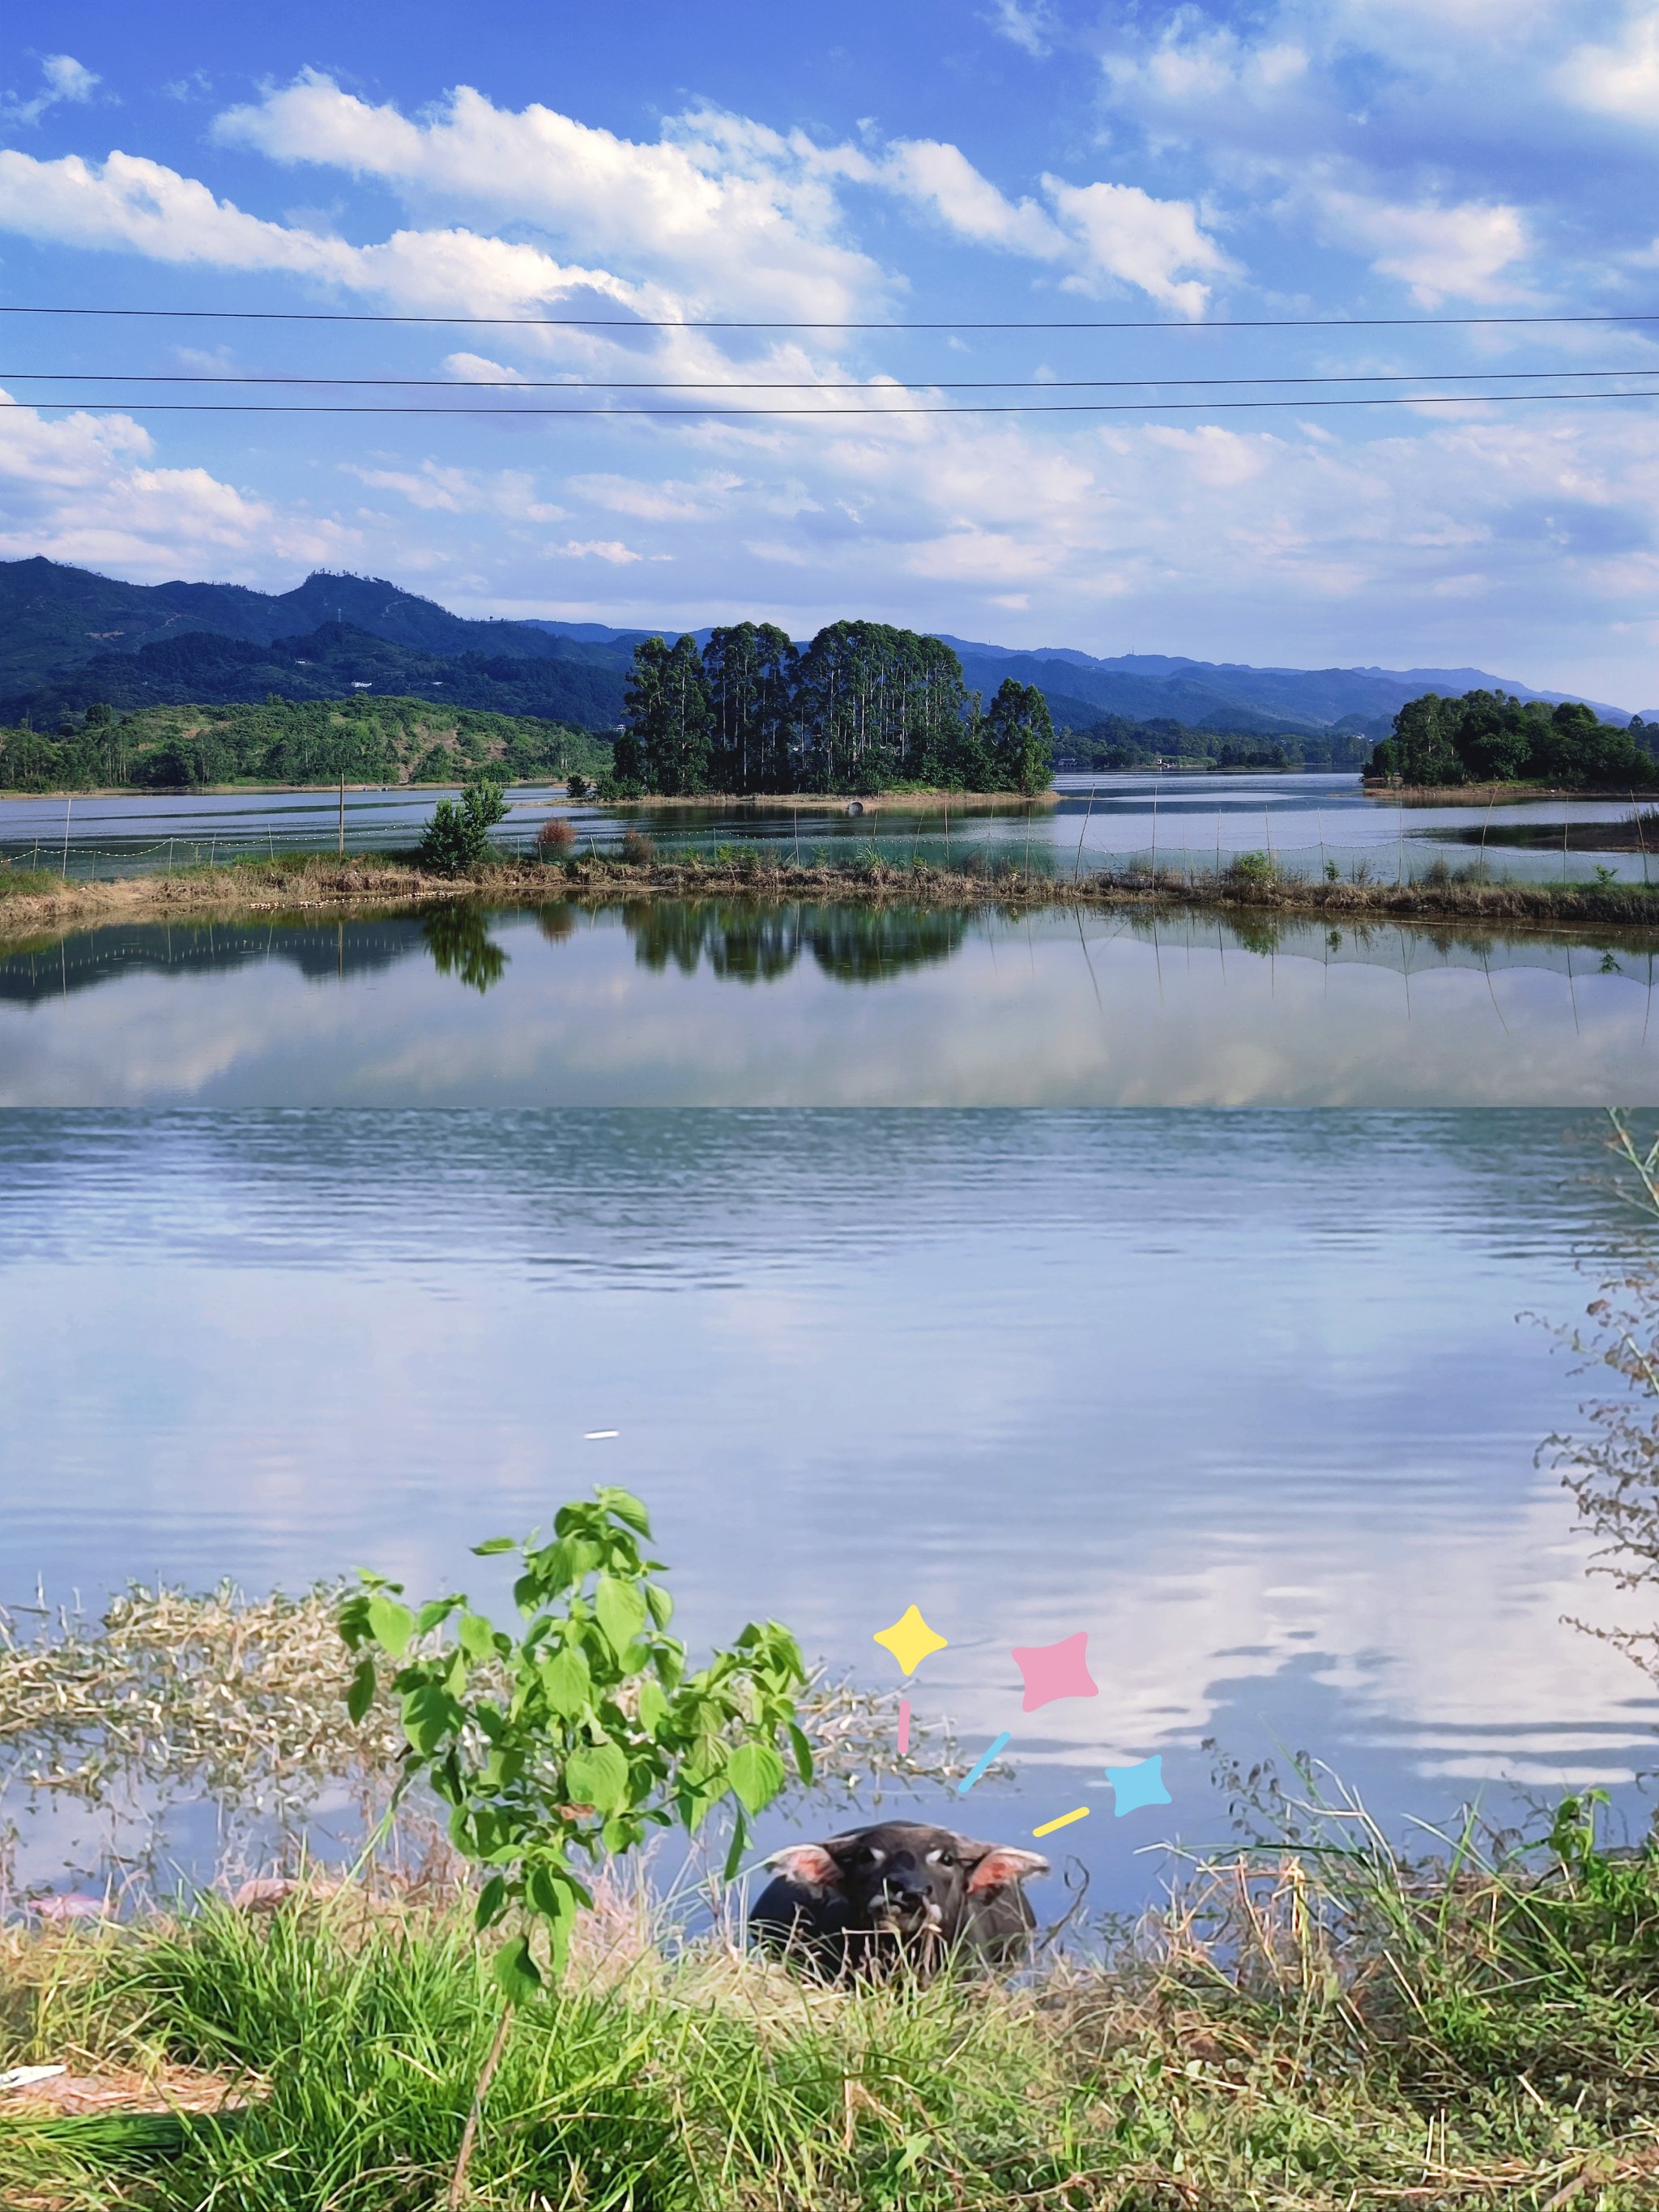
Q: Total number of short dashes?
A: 3